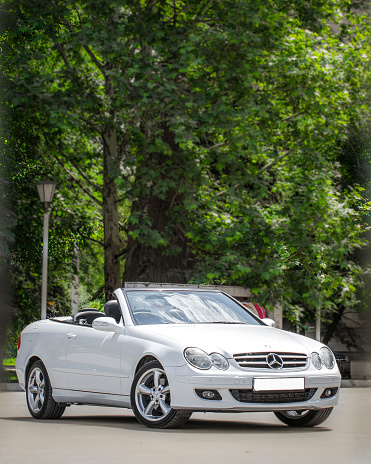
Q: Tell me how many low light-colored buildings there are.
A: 1